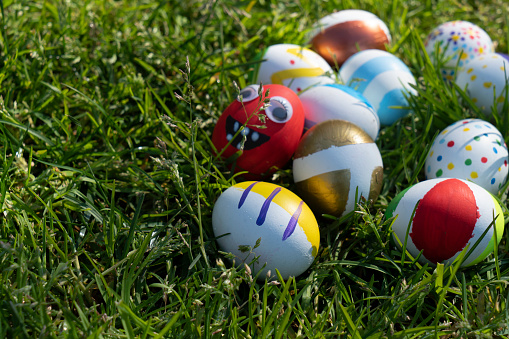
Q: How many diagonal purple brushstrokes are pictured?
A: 3